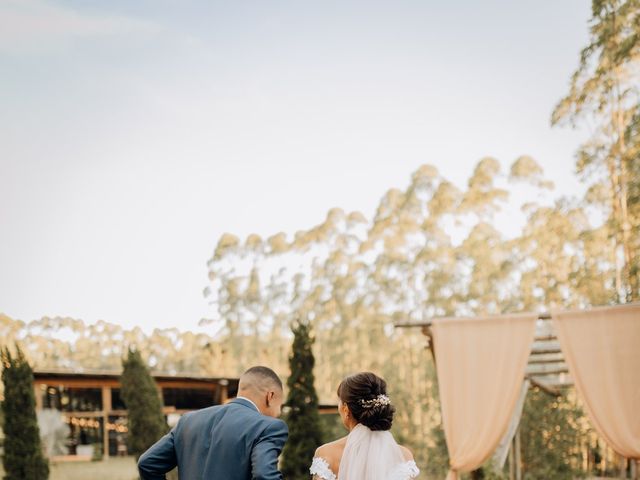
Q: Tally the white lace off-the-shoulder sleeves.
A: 2